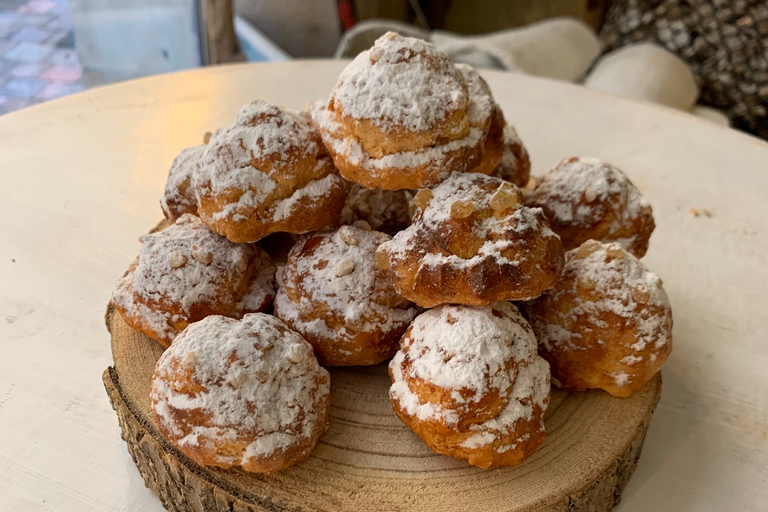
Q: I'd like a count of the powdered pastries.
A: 13